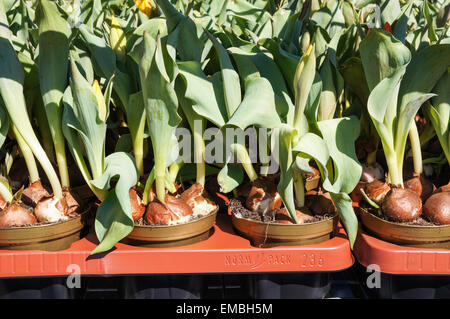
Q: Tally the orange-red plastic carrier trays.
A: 2